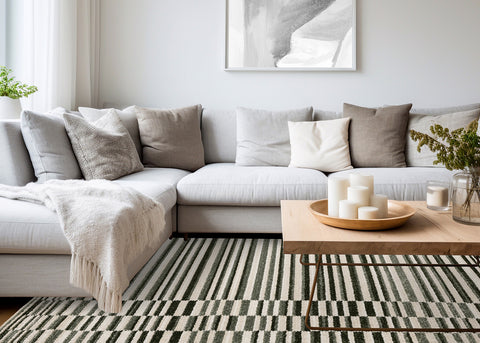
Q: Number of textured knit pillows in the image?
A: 1